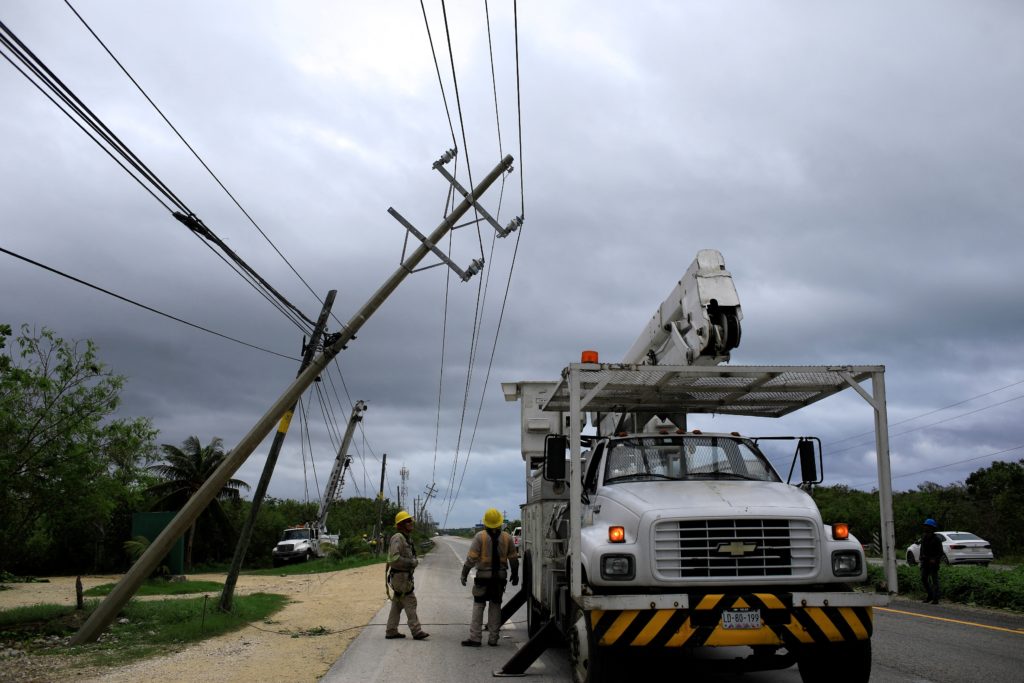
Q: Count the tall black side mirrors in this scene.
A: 2